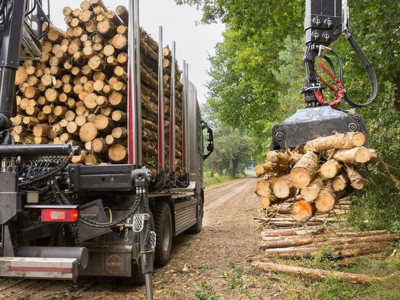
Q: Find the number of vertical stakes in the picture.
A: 6